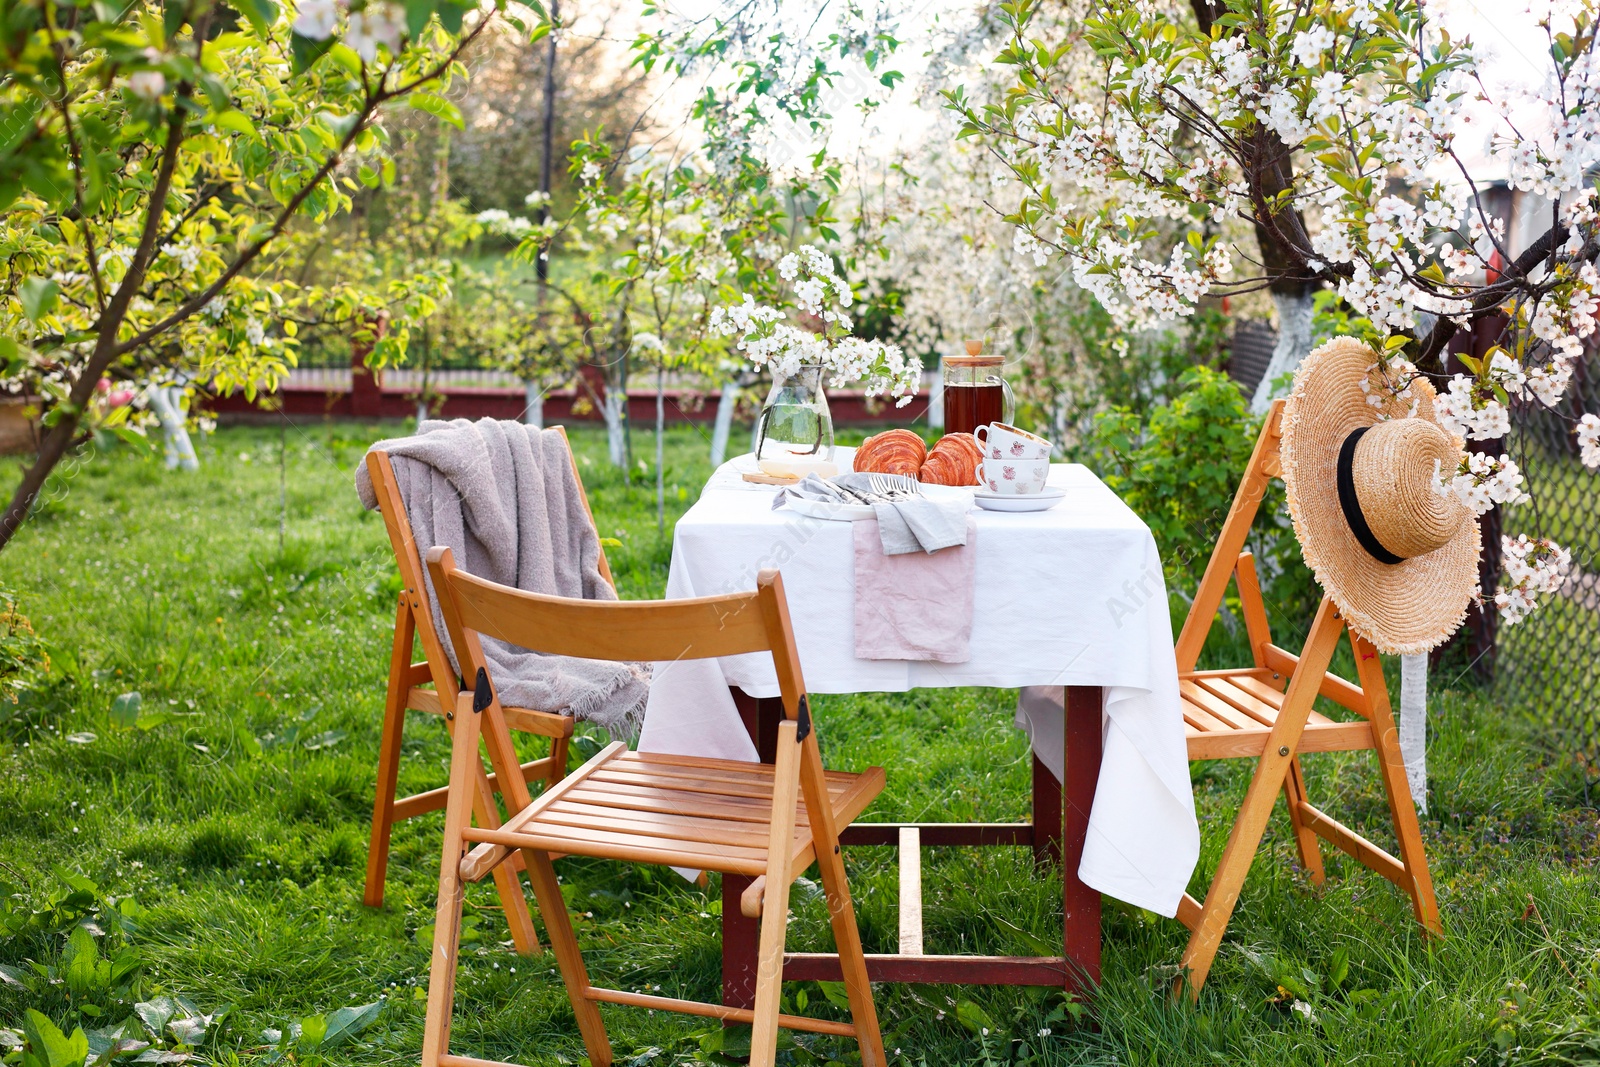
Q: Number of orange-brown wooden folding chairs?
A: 3